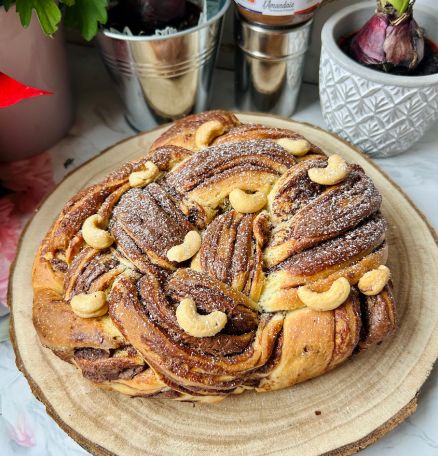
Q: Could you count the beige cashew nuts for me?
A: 11